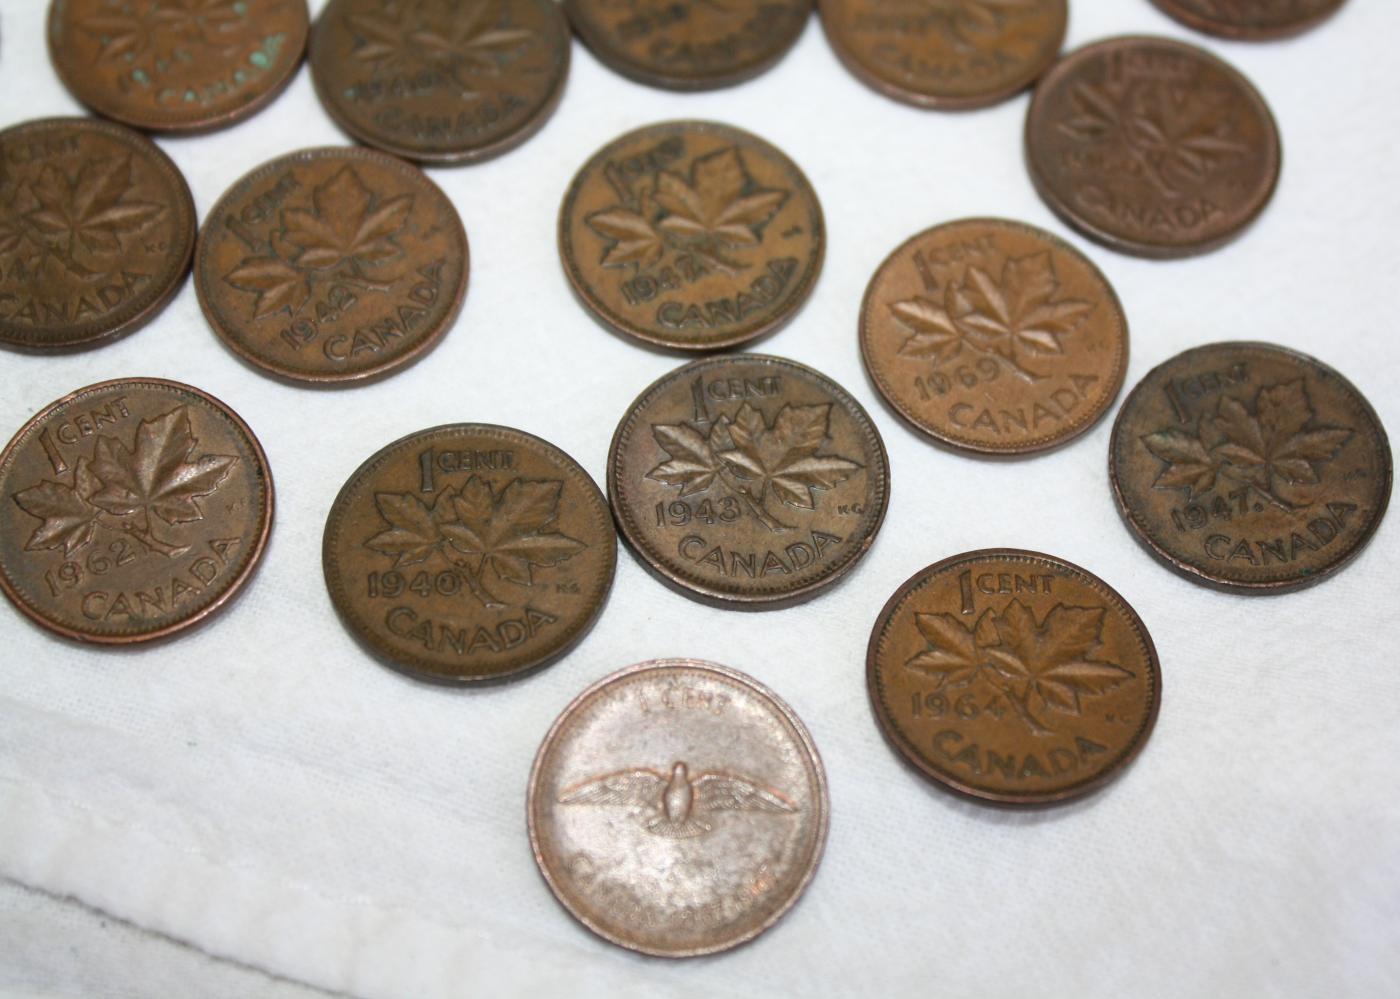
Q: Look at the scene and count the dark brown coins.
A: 15